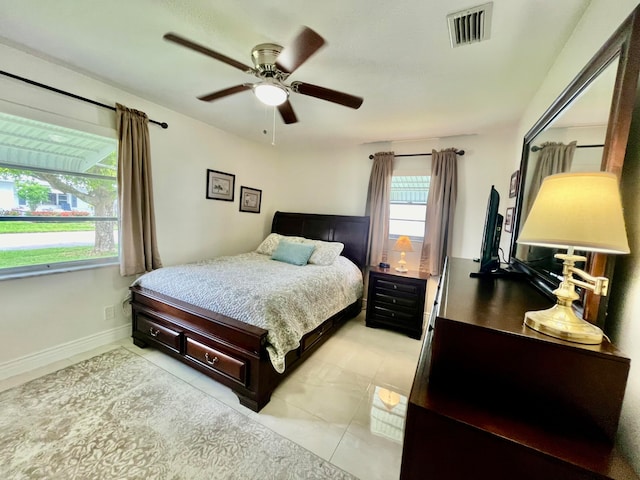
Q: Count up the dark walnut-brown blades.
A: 5